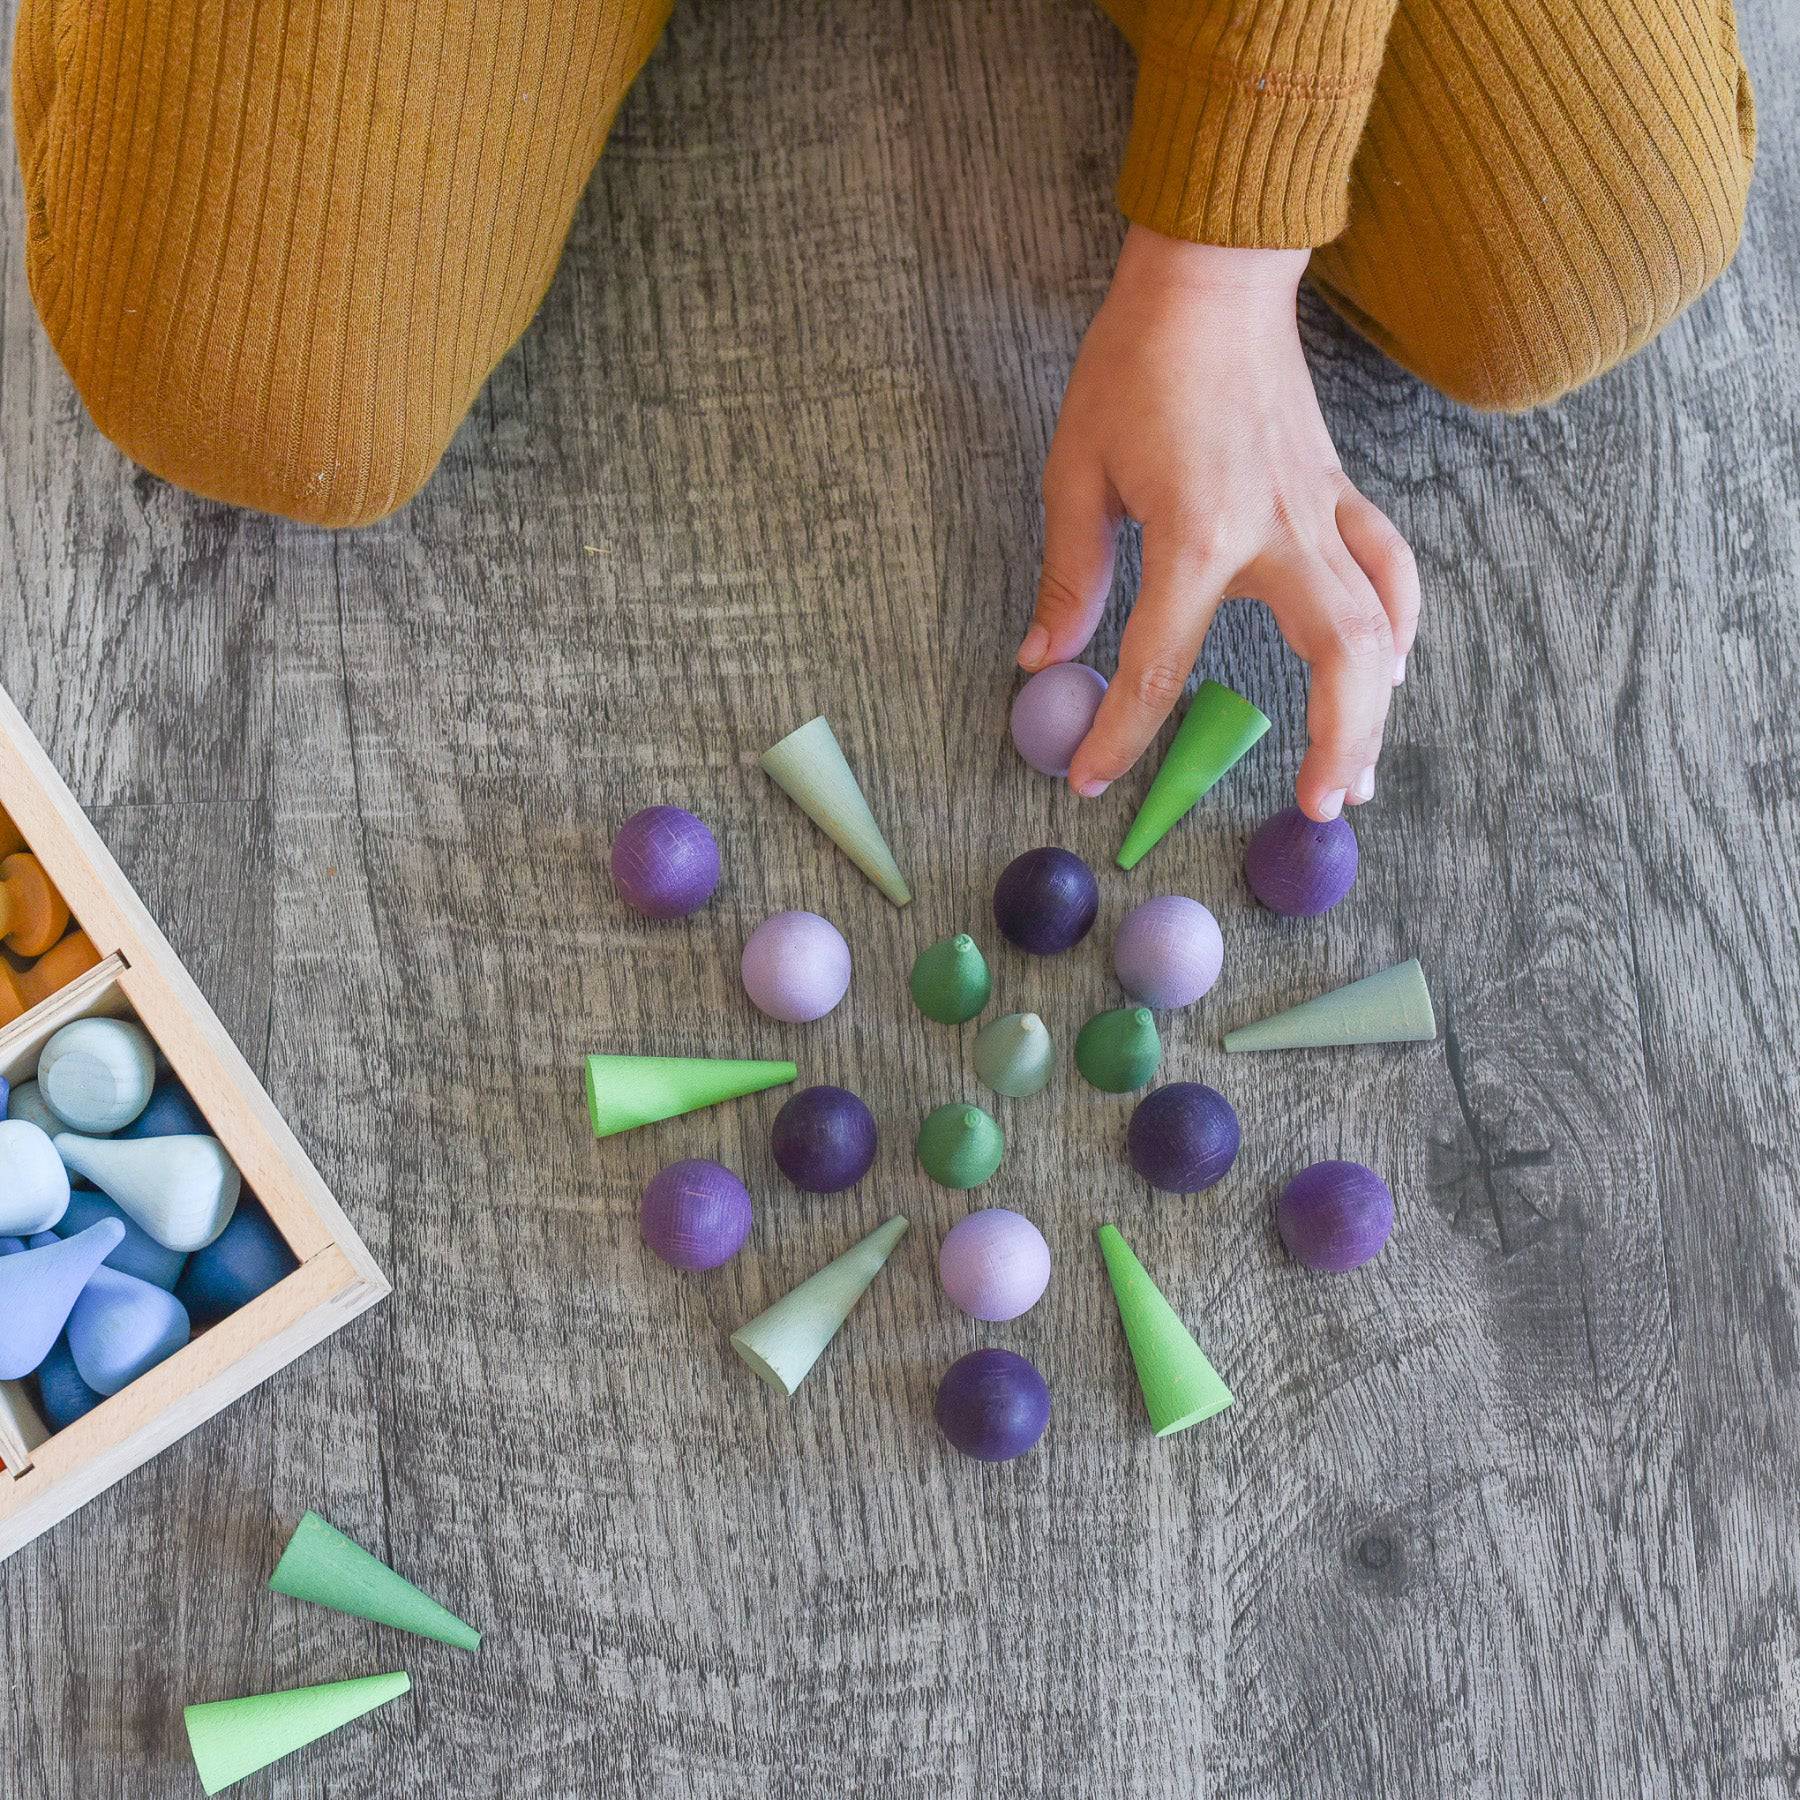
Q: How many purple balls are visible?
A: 12